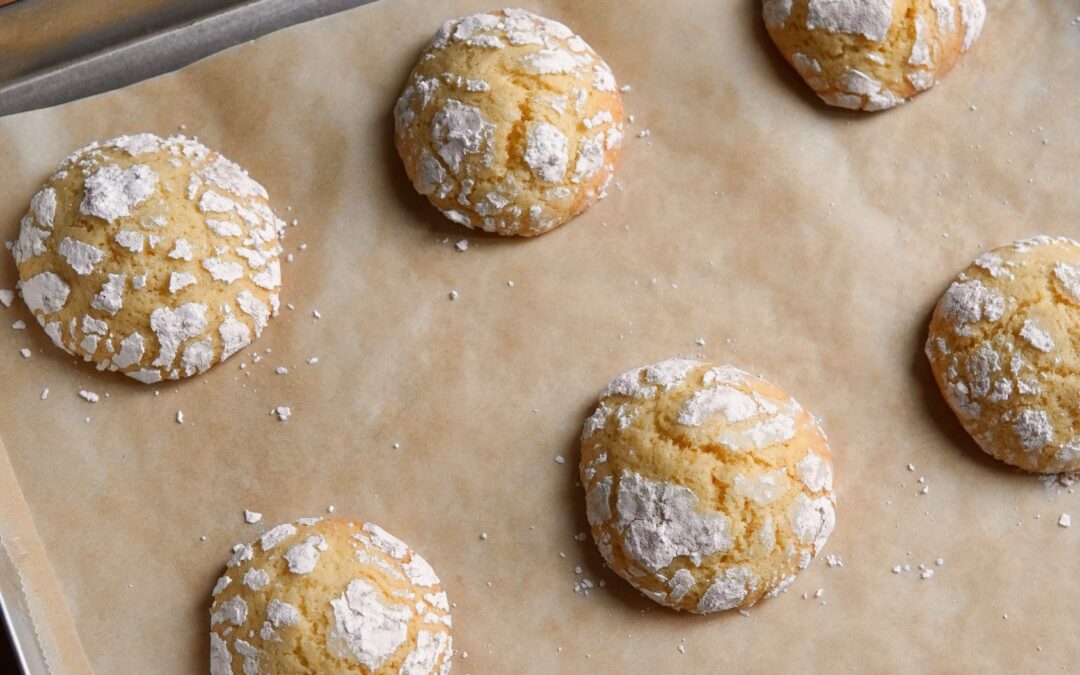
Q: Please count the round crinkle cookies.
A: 6